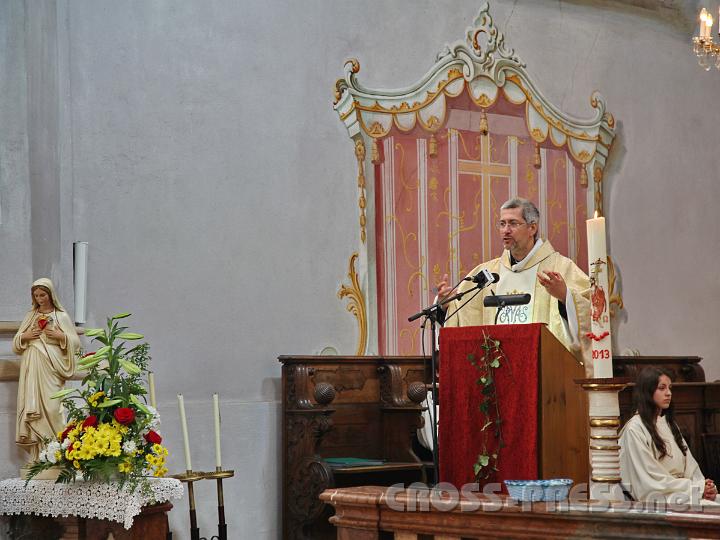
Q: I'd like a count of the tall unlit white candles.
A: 3